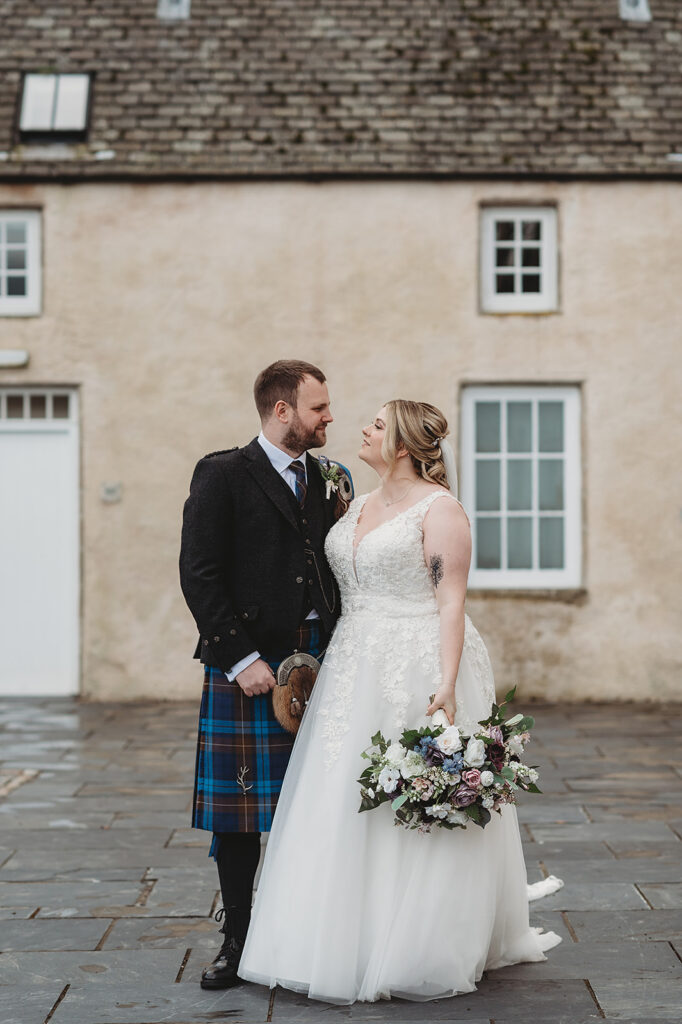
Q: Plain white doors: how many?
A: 1